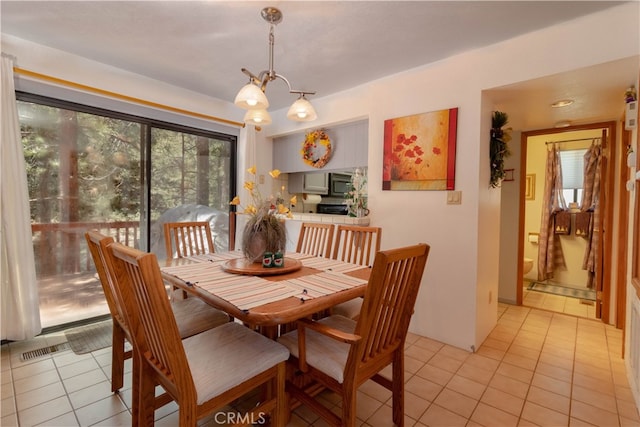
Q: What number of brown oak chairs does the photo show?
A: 6